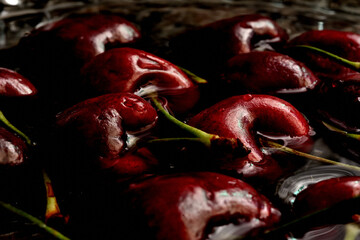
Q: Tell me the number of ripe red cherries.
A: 11